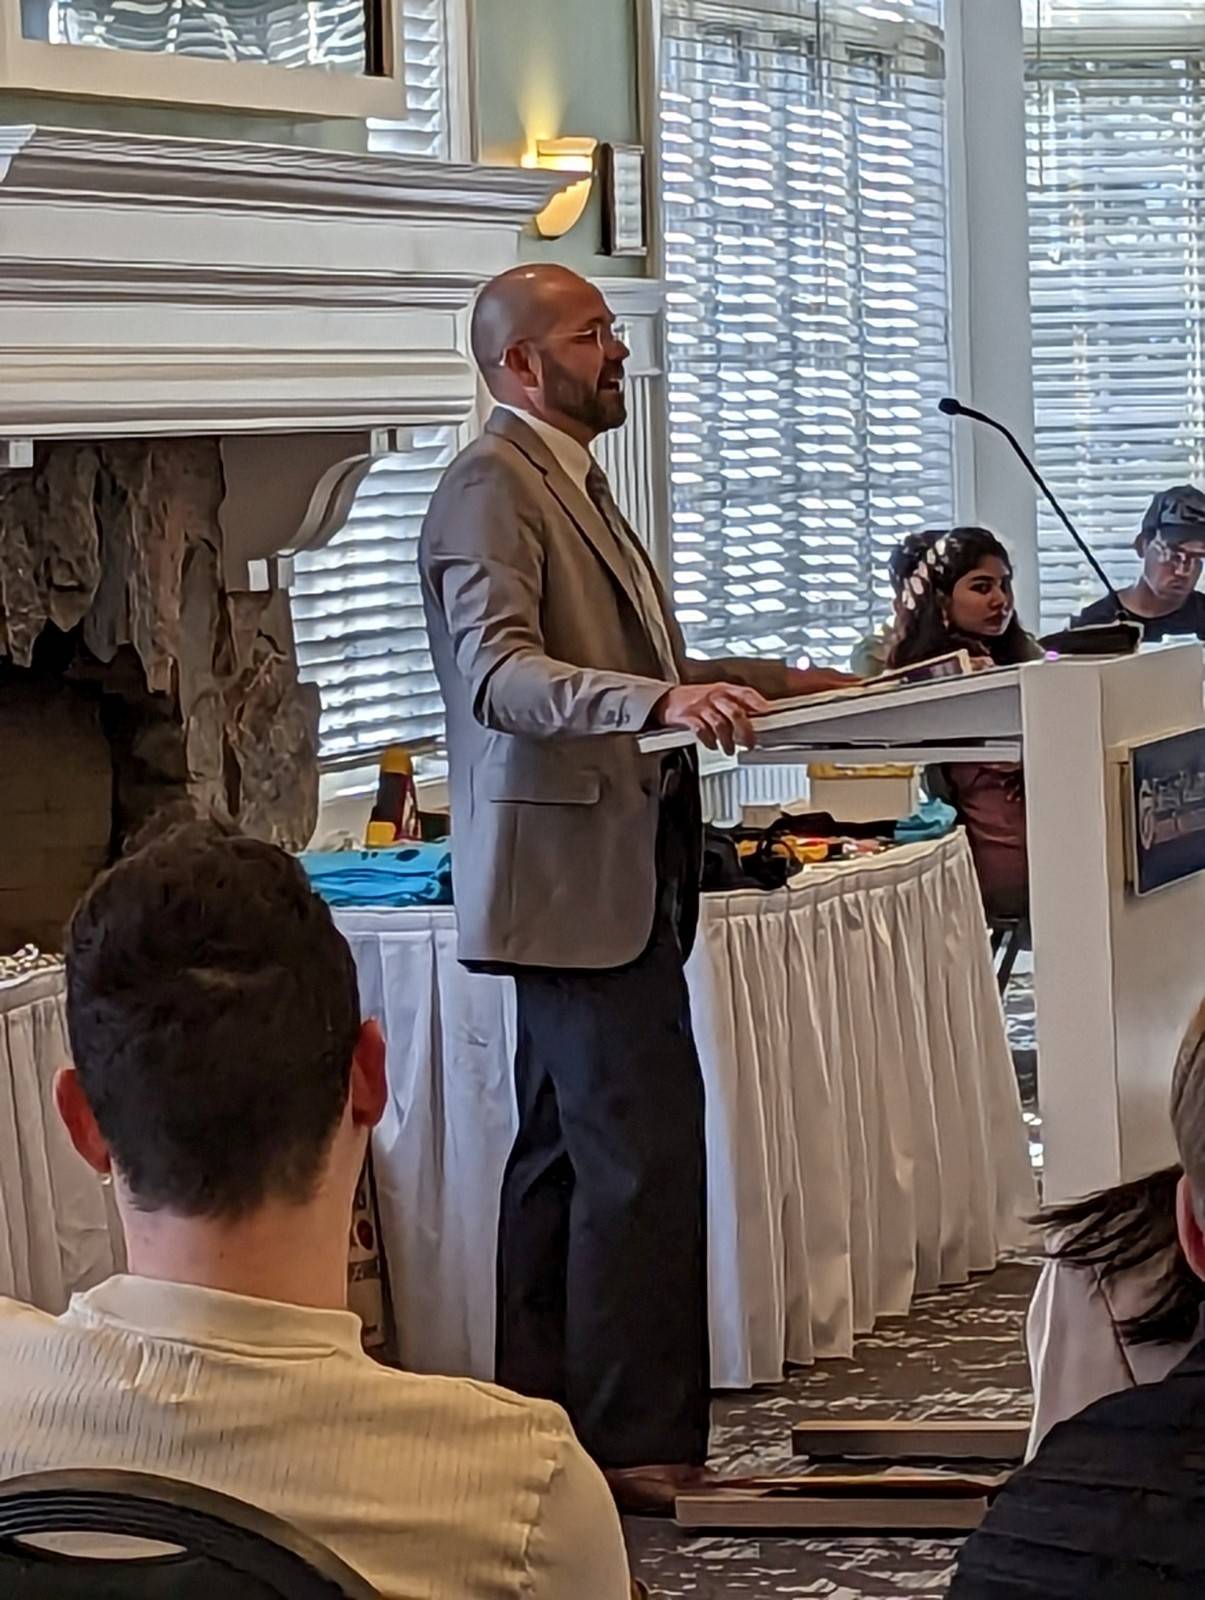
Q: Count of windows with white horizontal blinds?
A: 3